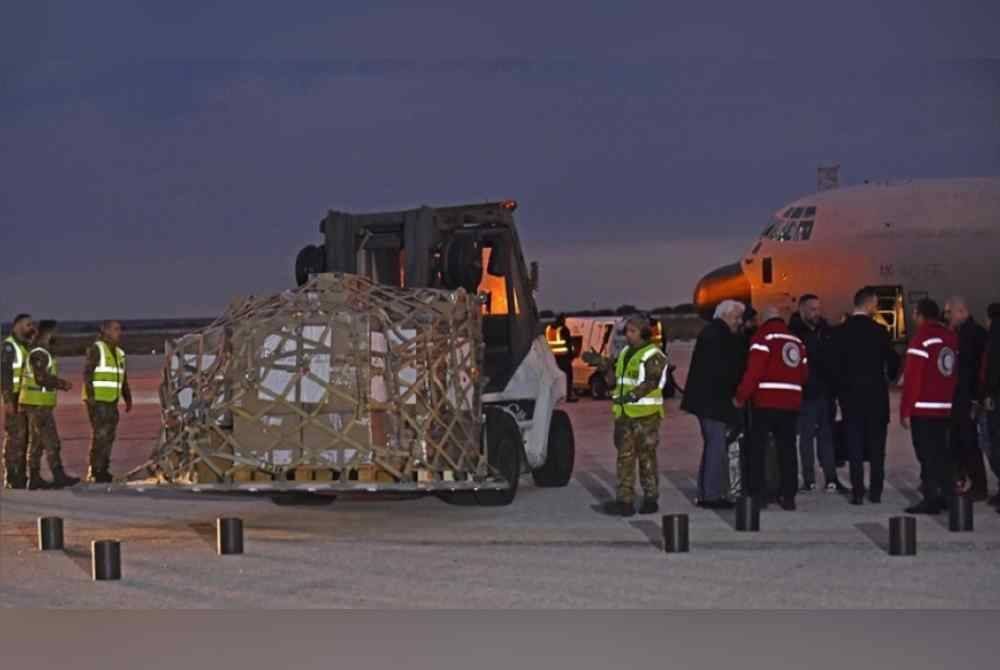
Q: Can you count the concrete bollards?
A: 7